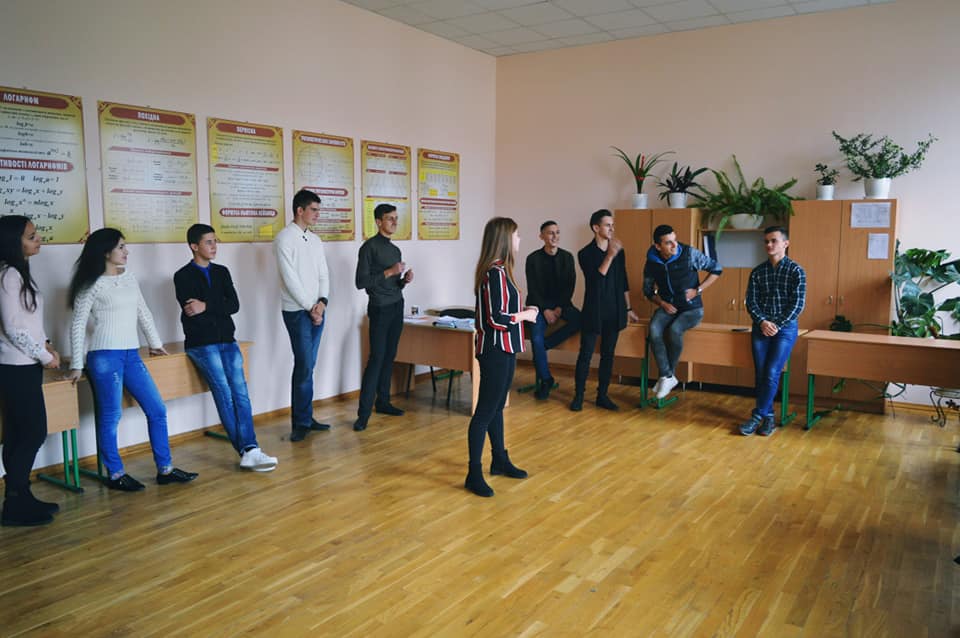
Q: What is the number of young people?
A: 10